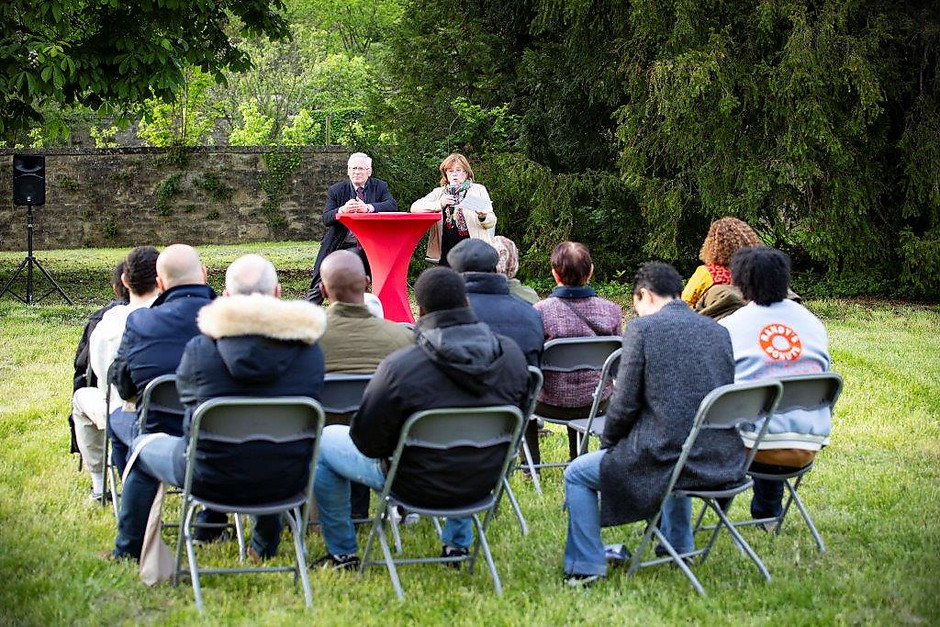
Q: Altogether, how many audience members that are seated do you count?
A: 12